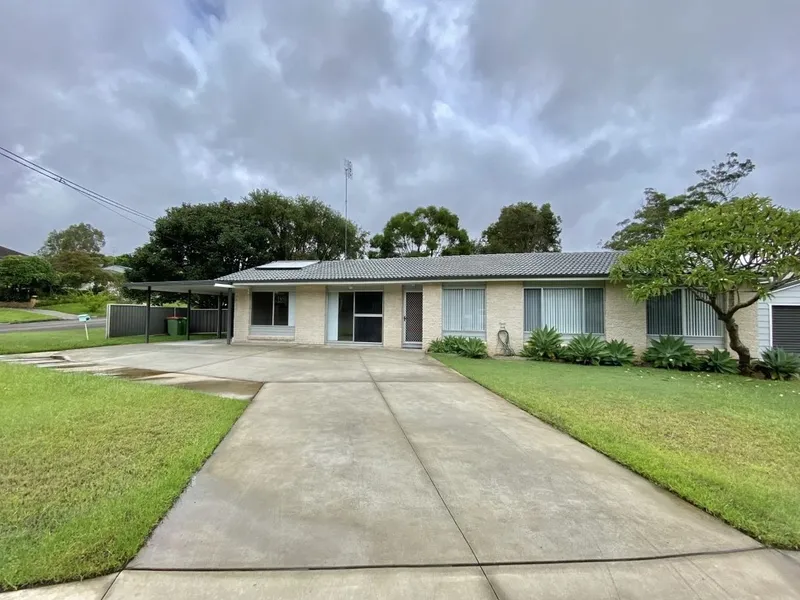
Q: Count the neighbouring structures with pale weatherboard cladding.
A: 1